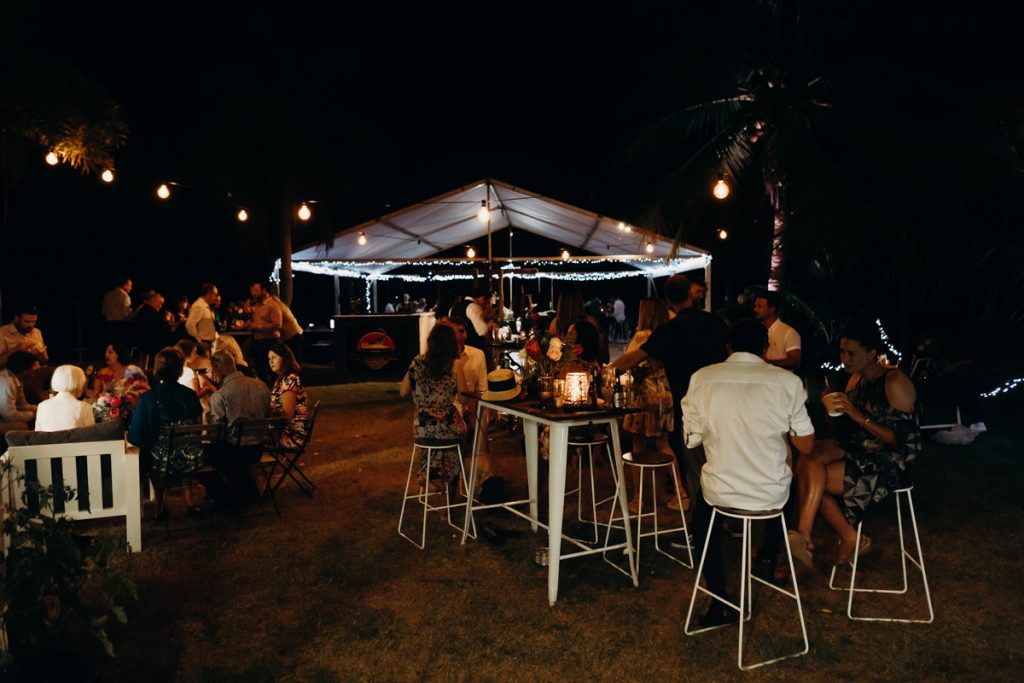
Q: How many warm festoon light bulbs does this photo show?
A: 12